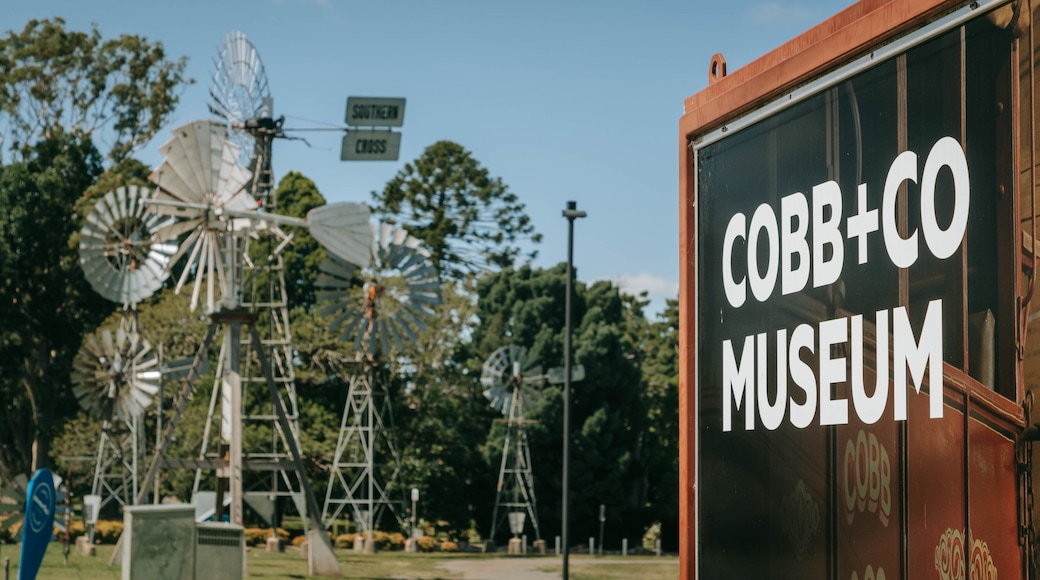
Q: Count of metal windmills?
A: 6